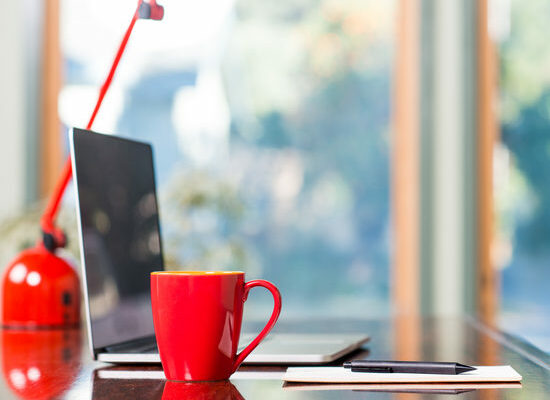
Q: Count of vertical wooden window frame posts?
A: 3